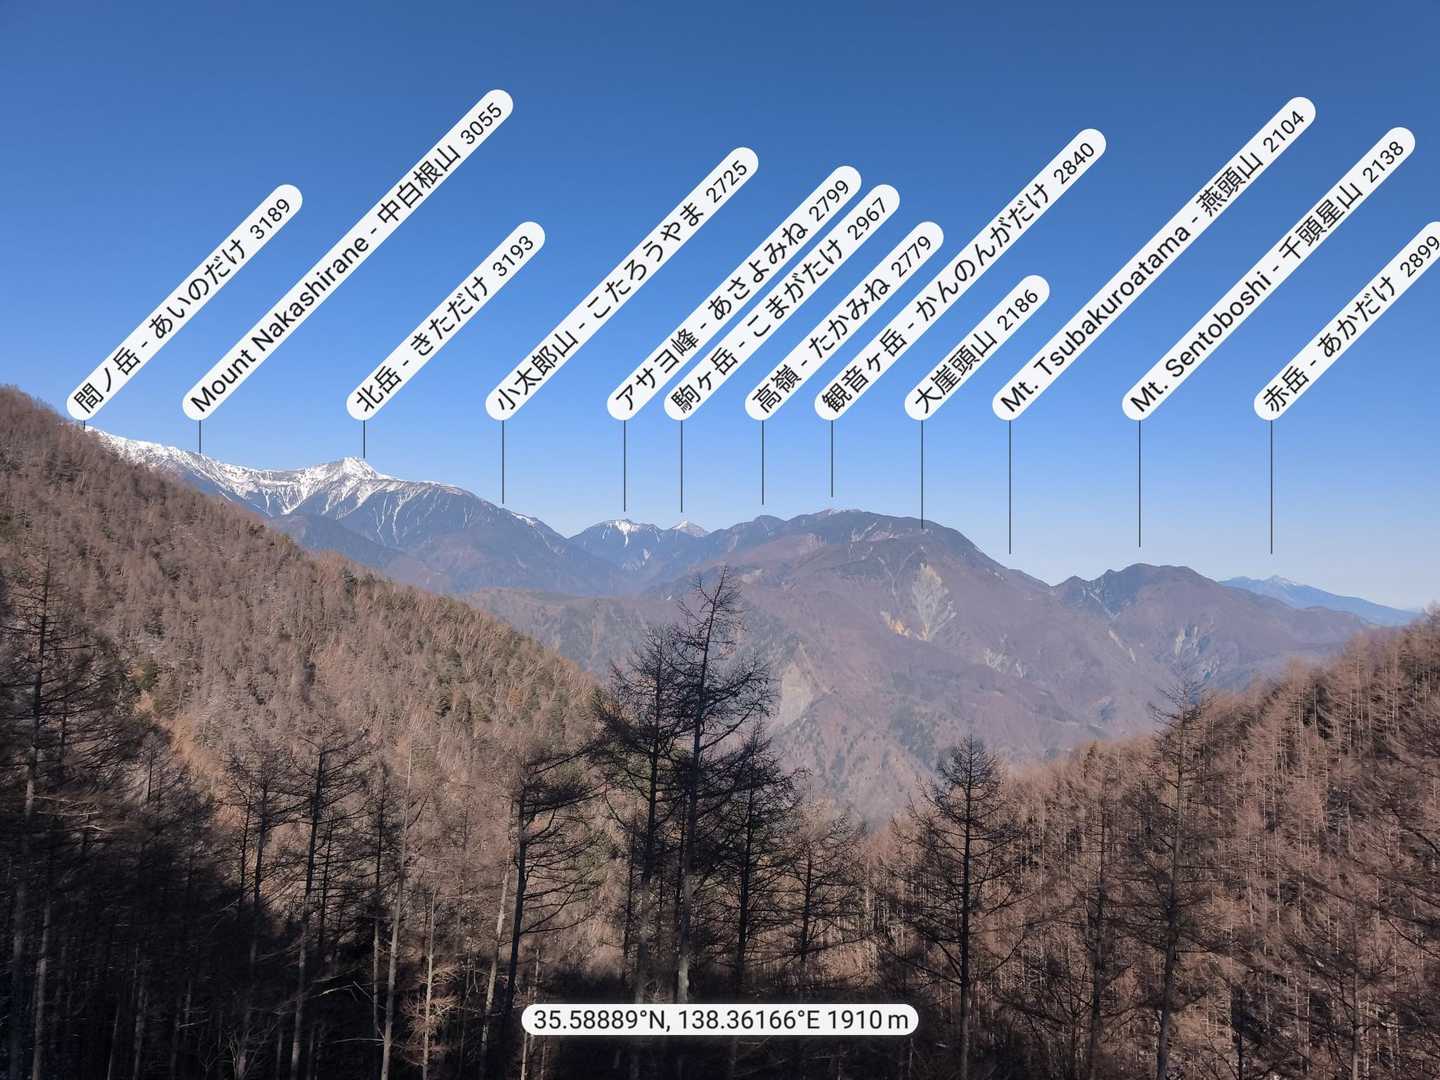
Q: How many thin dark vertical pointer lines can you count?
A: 12